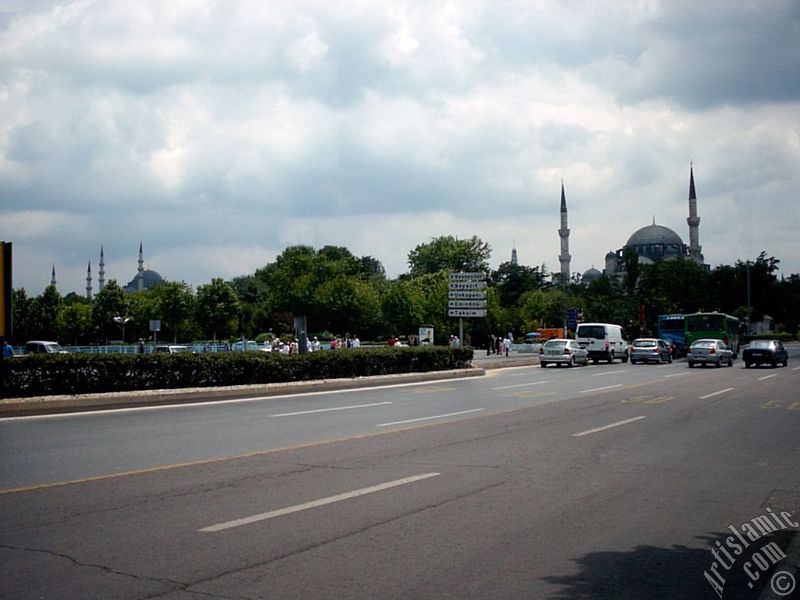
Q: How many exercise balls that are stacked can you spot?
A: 0